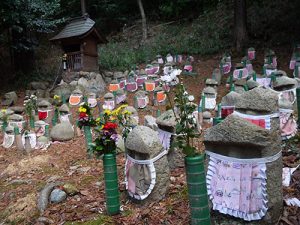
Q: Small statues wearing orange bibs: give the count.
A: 4